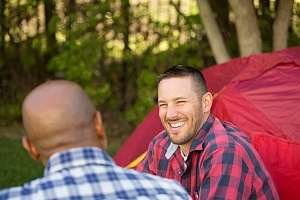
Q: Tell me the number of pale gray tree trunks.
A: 3